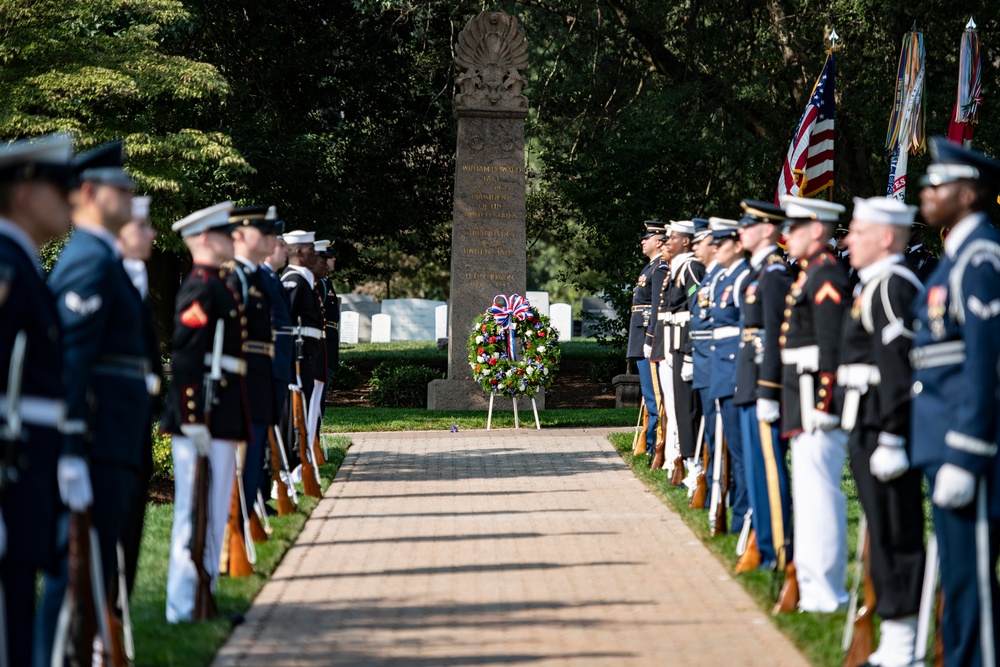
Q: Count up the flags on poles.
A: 3